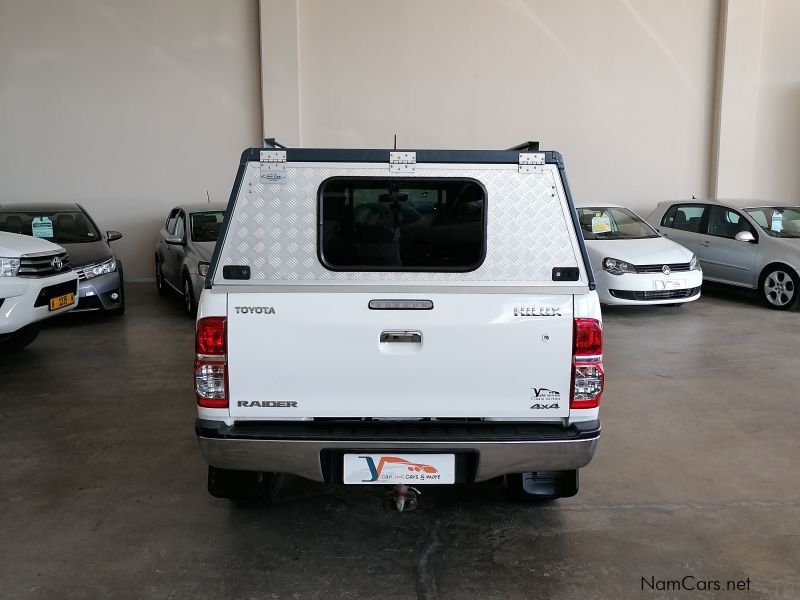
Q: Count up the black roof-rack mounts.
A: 2